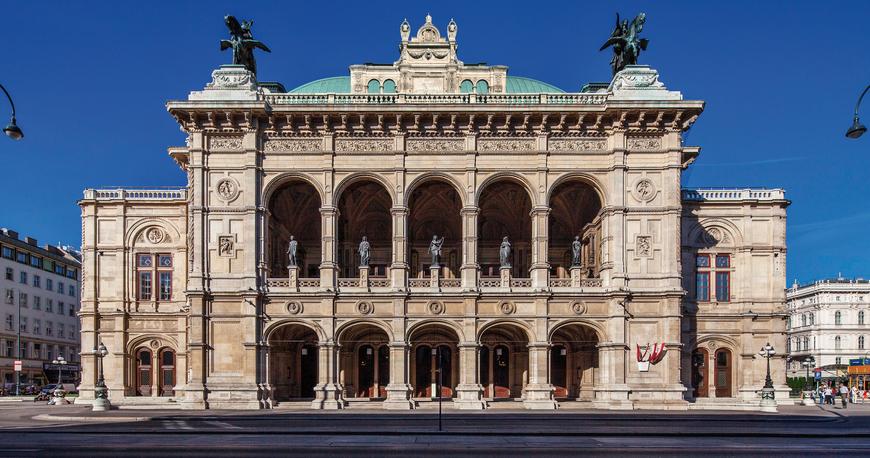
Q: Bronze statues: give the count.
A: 7